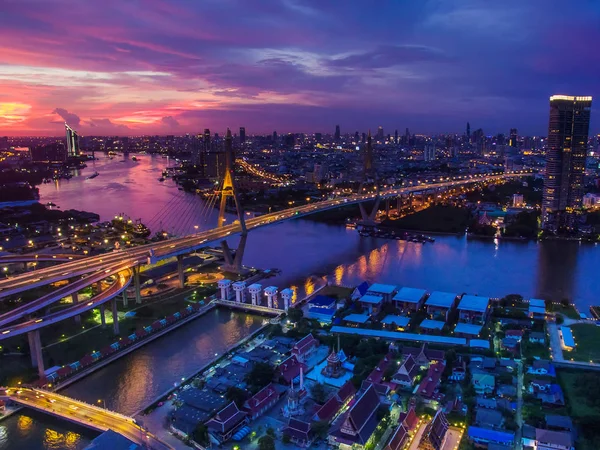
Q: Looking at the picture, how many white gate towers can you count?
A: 5